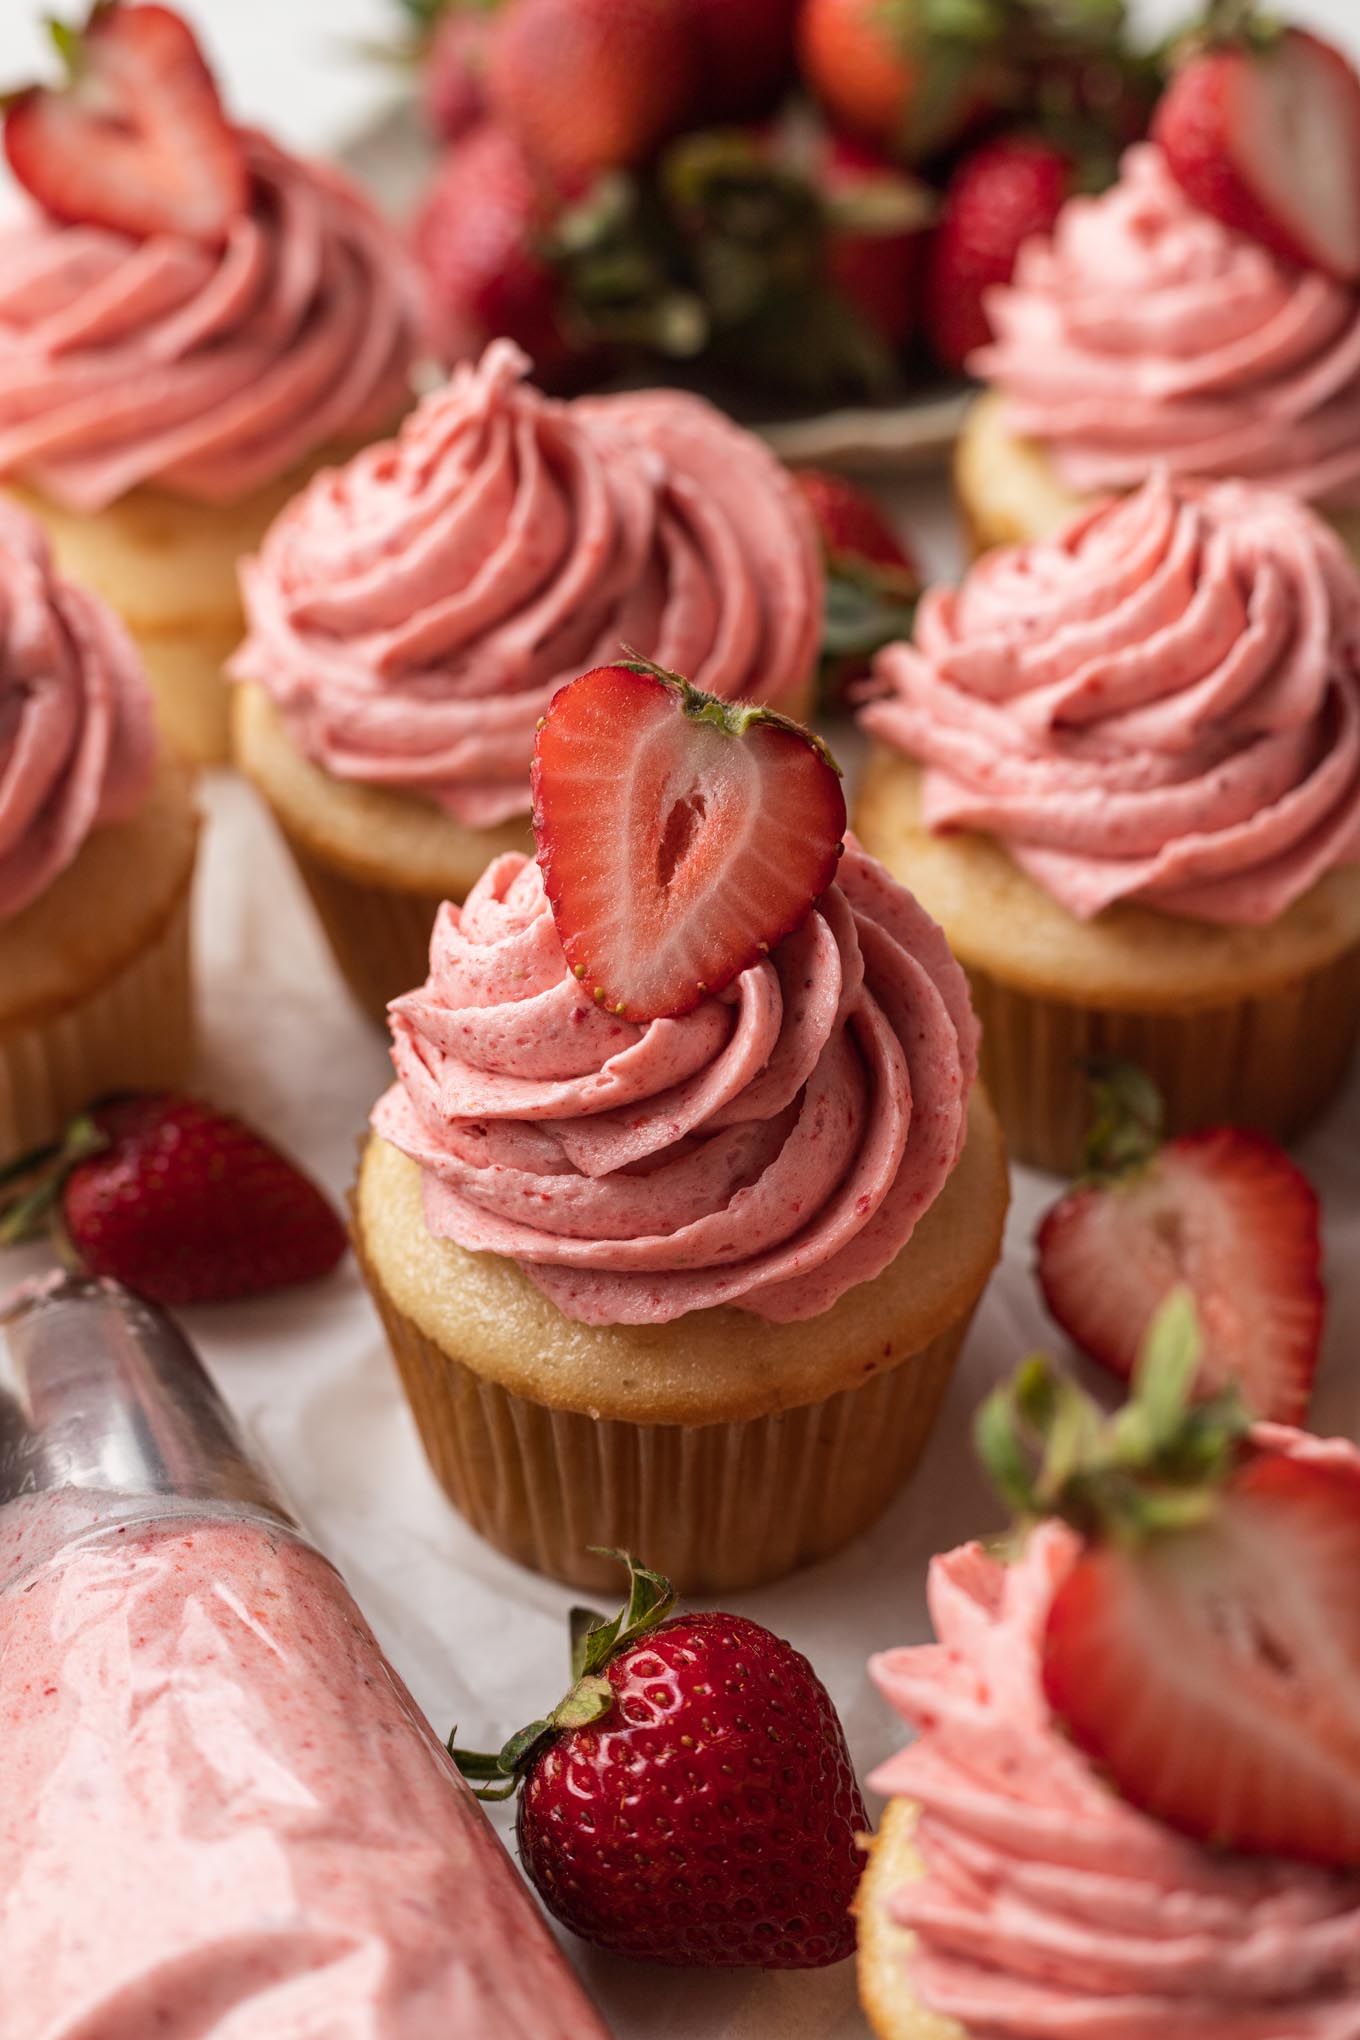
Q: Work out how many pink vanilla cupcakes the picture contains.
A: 7